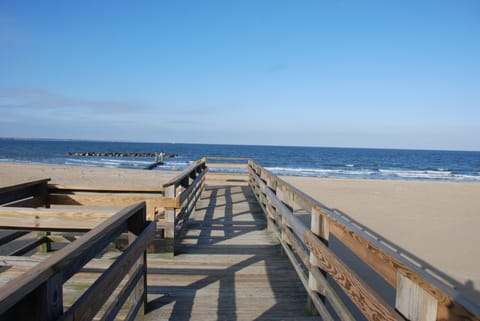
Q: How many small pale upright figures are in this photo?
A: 2